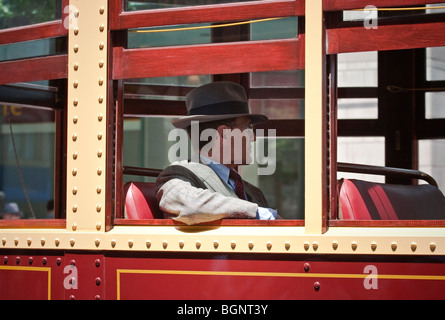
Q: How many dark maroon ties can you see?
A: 1